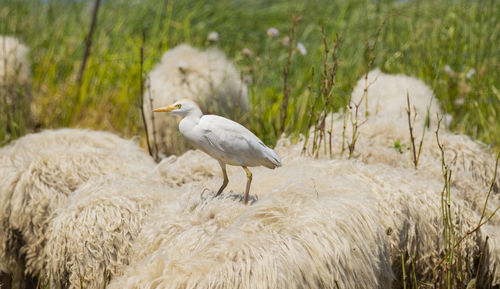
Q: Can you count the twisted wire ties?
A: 0